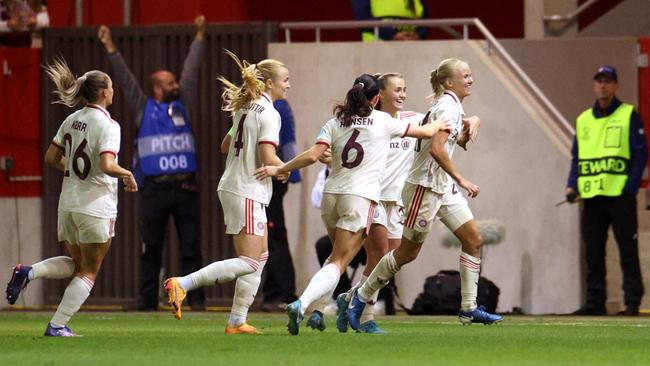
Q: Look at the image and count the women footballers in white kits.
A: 5